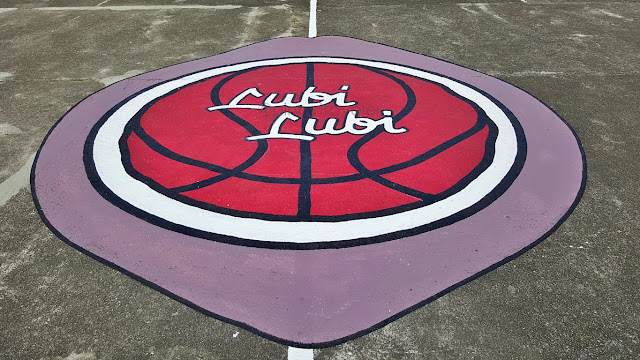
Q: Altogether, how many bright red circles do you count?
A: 1